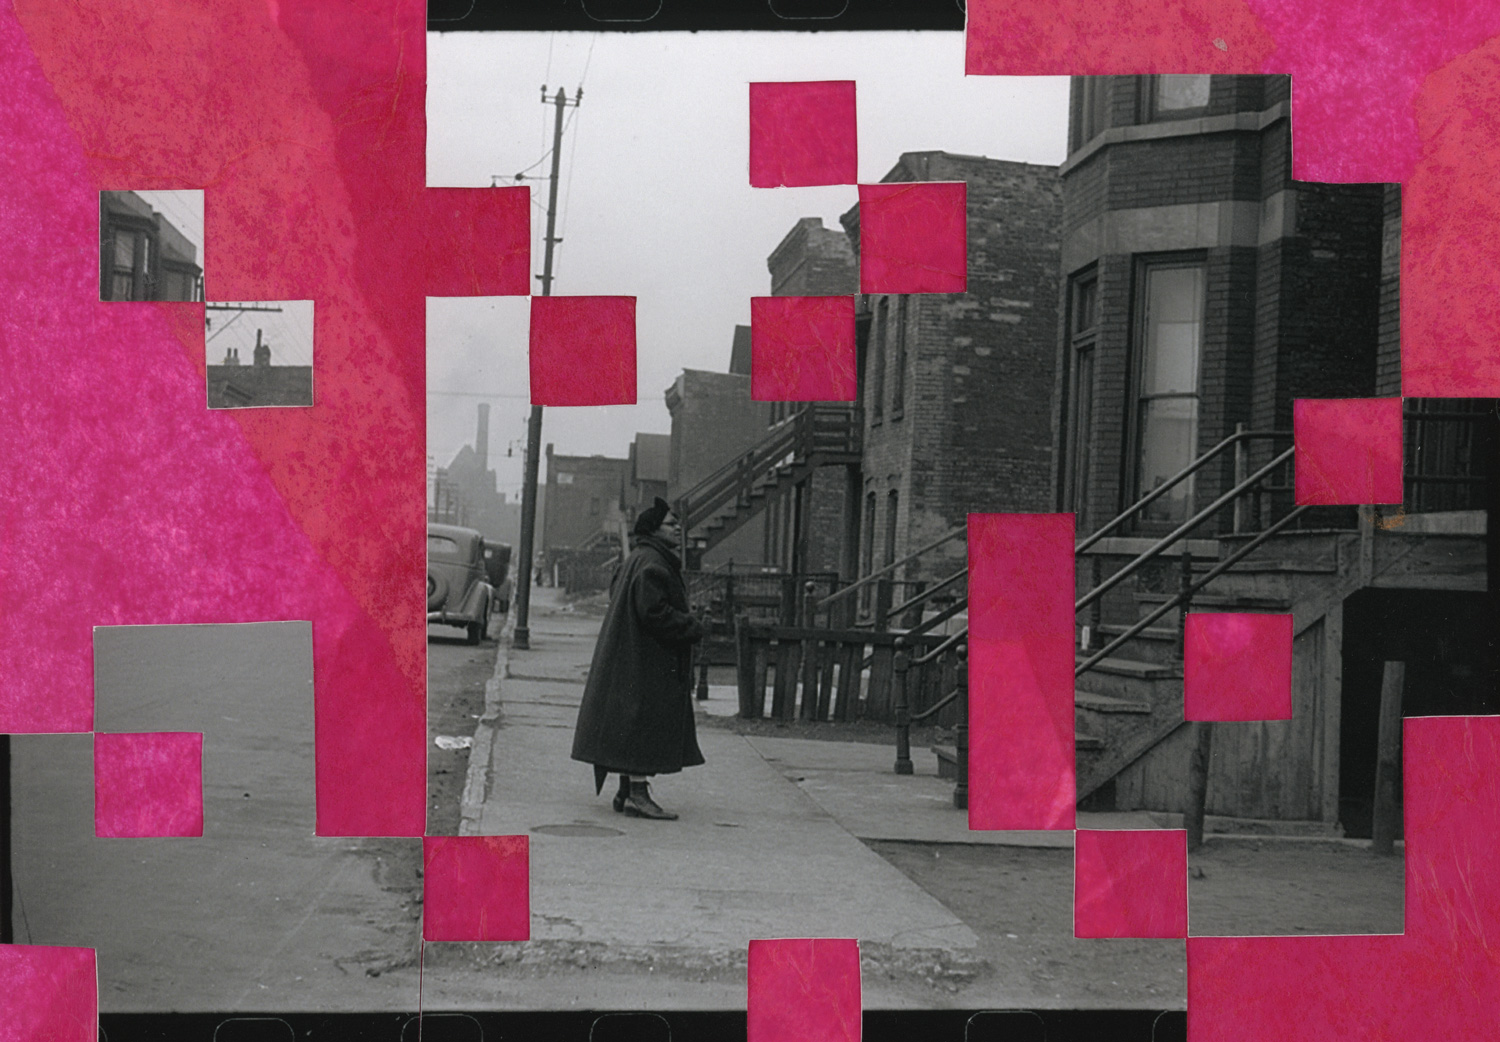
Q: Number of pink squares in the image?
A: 11